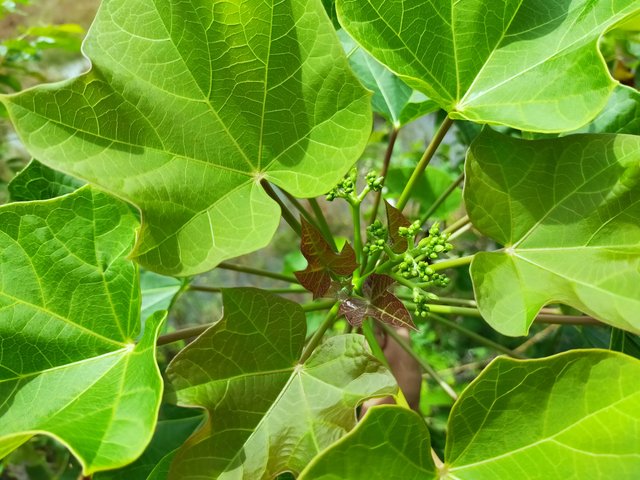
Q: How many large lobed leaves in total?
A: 6